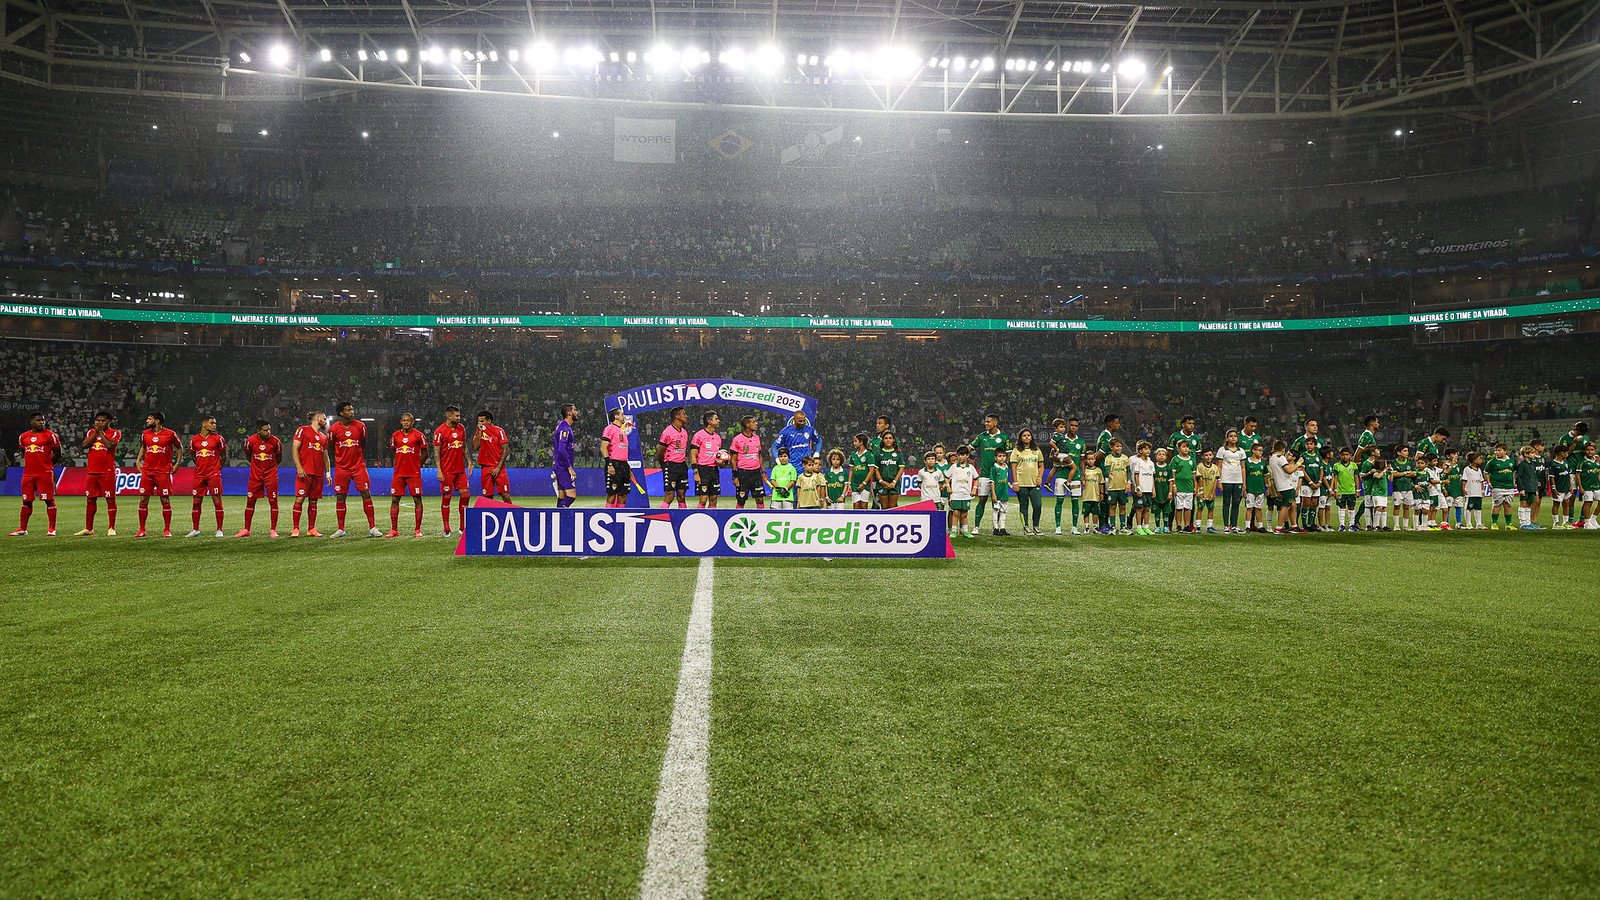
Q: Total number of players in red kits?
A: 10